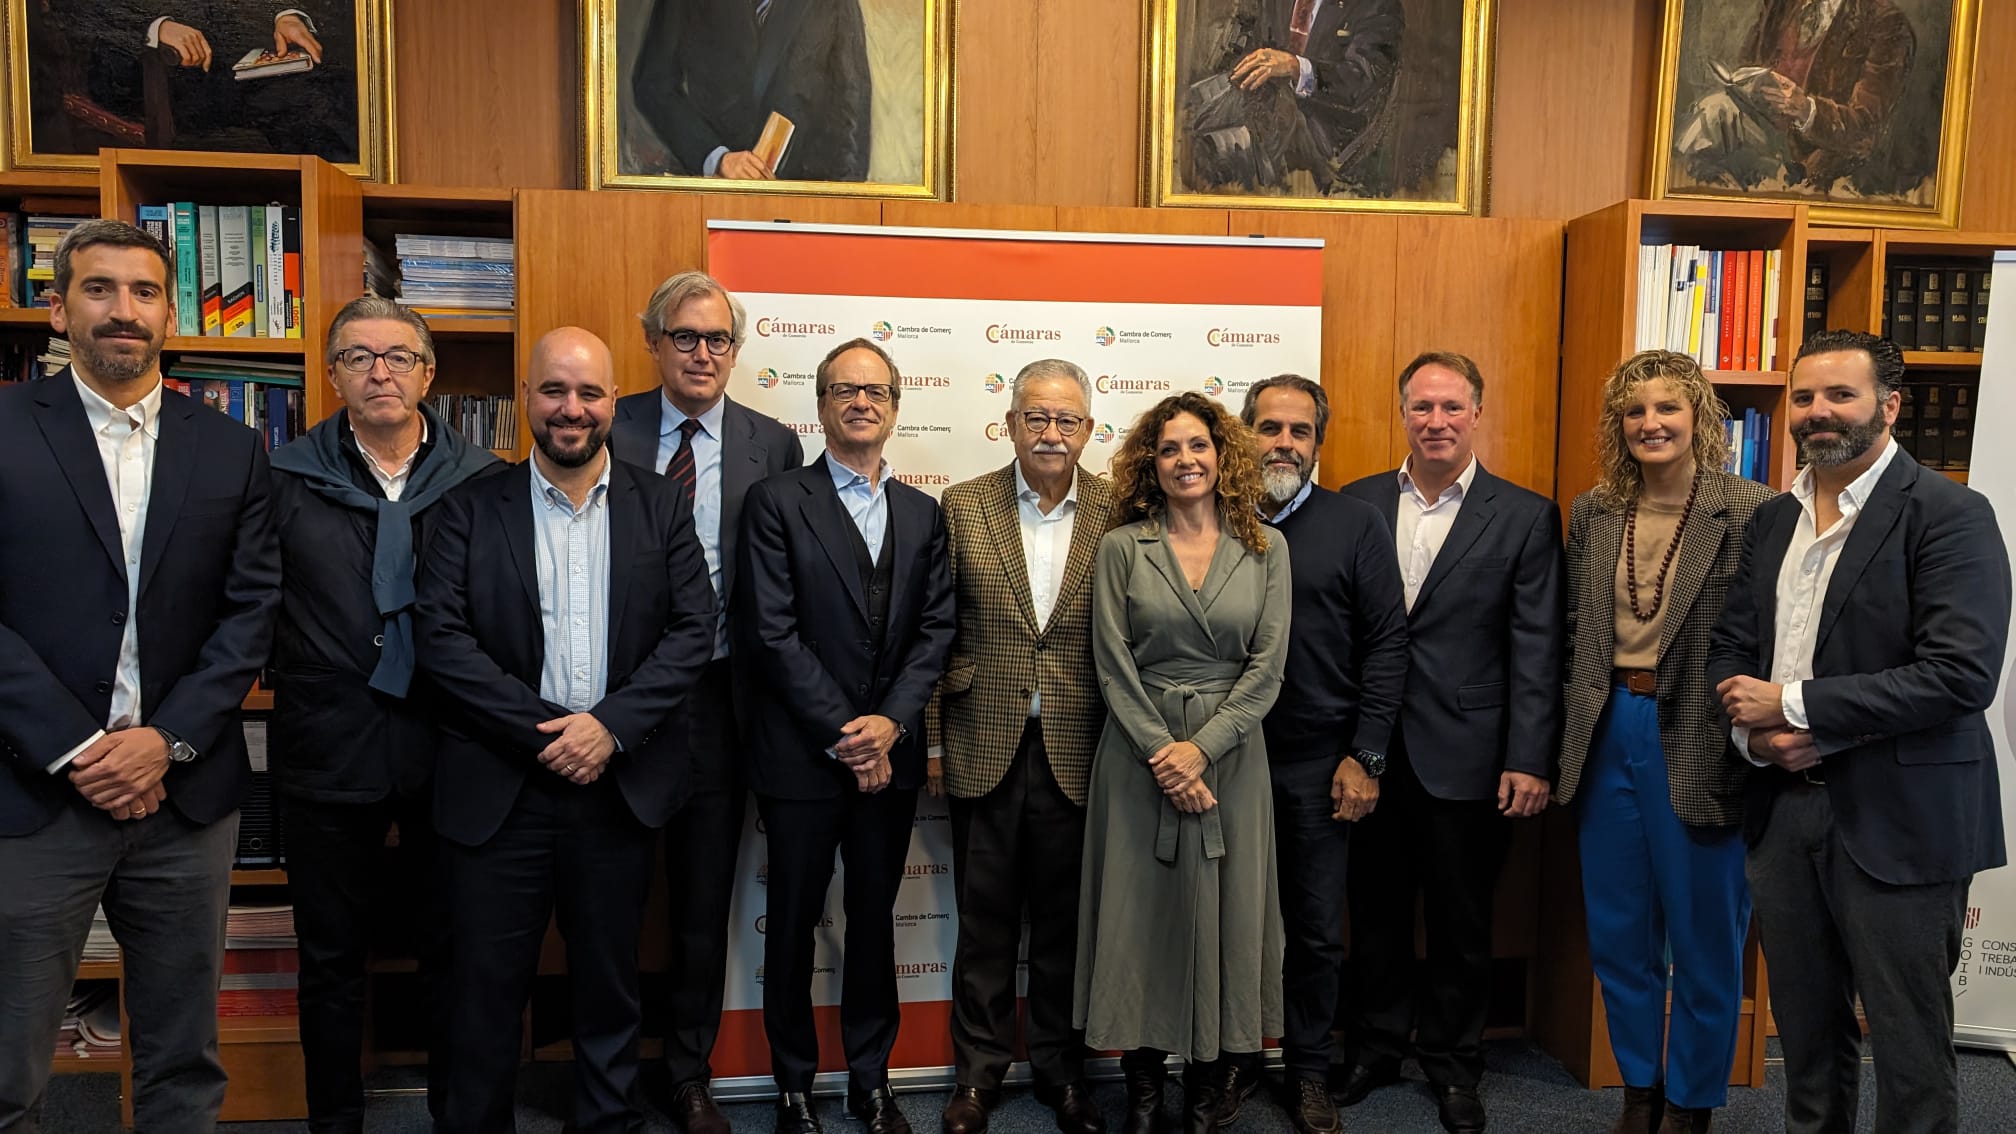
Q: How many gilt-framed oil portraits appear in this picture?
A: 4